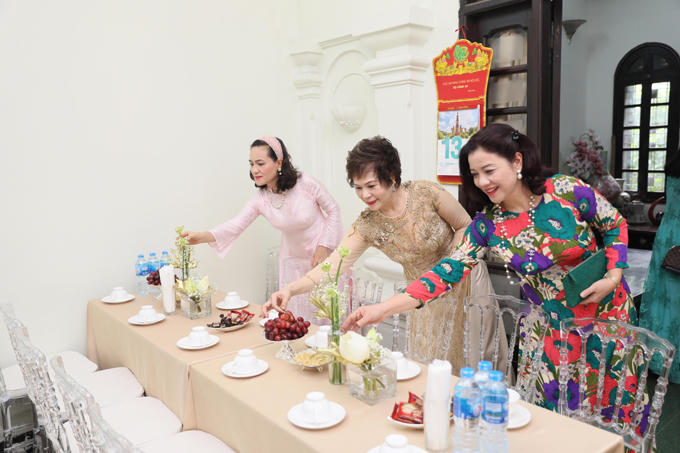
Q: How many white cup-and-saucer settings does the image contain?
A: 11